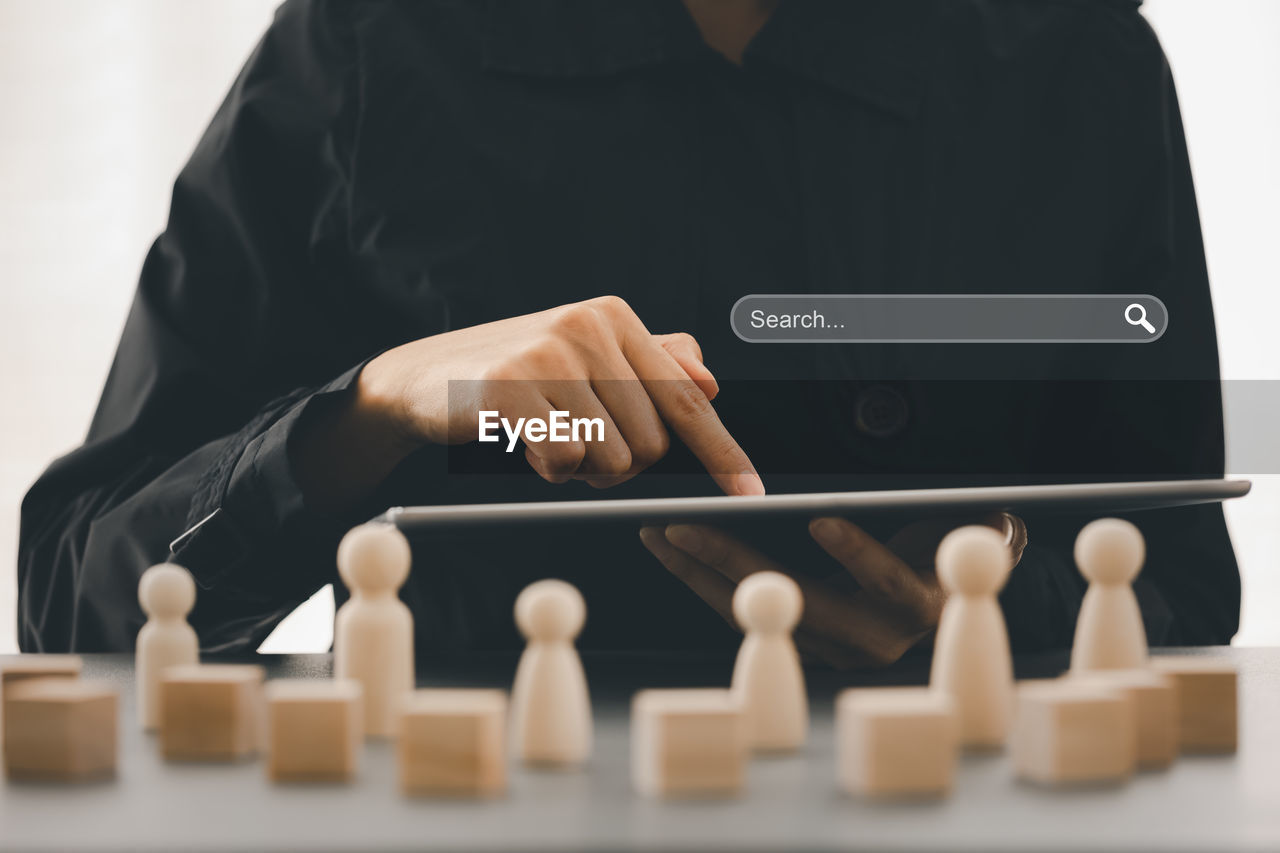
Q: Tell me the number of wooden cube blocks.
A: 10